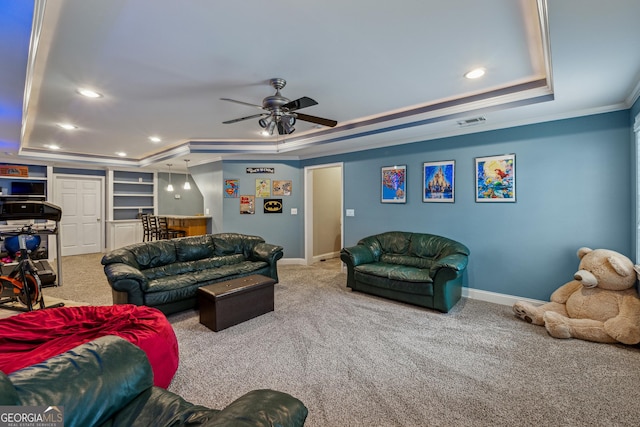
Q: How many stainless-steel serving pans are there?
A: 0